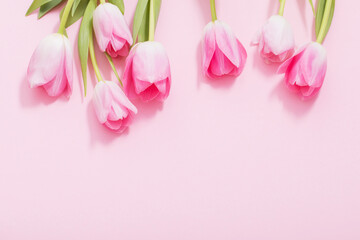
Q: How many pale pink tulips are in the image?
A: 7